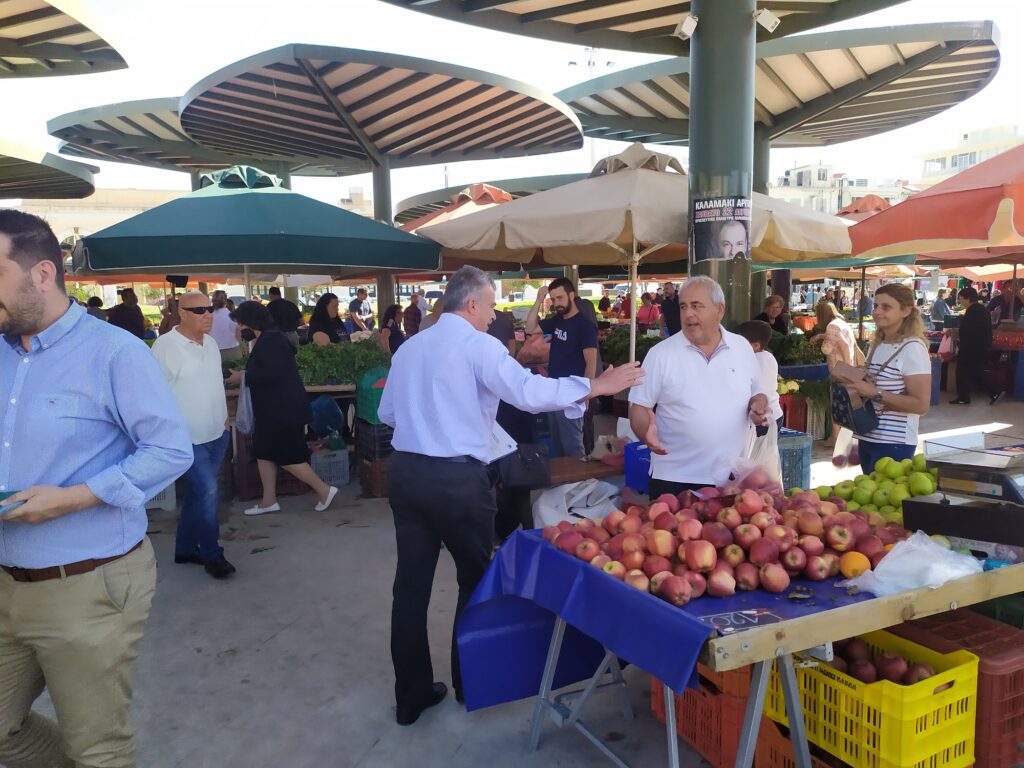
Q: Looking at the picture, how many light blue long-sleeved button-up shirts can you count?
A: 2